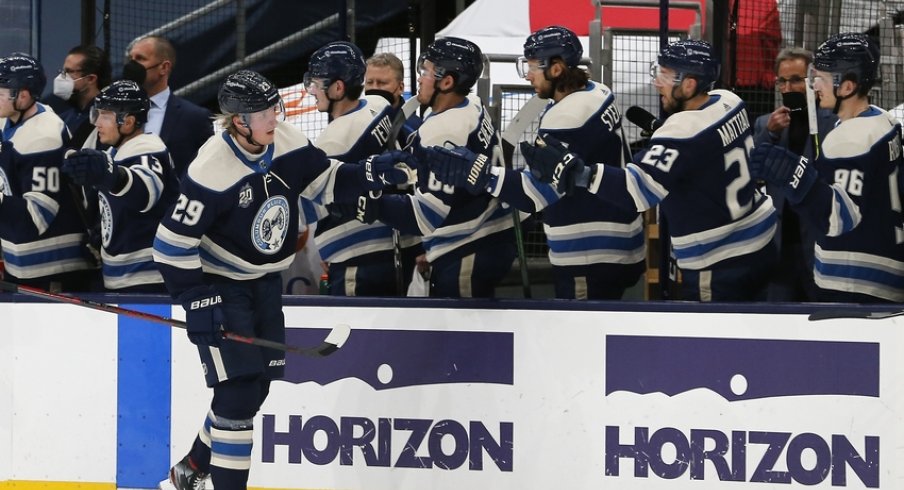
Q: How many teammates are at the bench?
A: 7